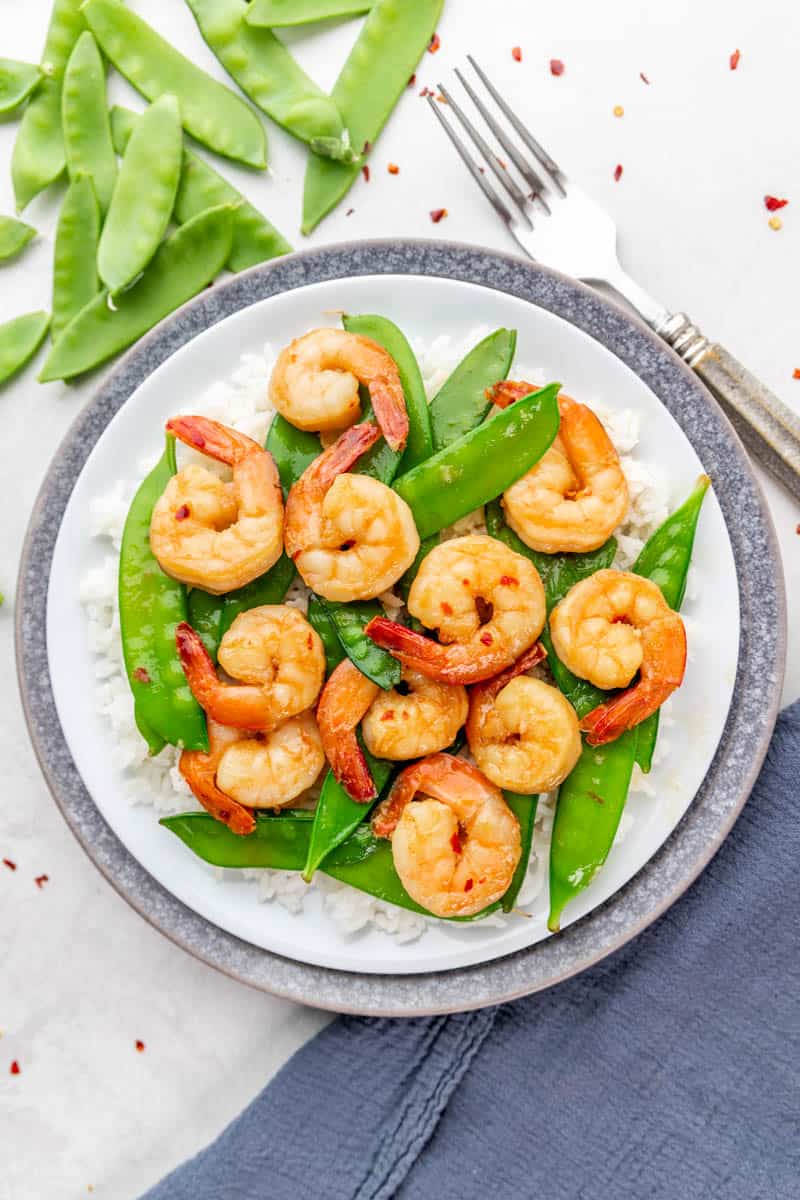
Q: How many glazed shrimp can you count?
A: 11